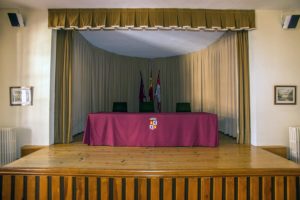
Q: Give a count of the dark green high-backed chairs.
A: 3